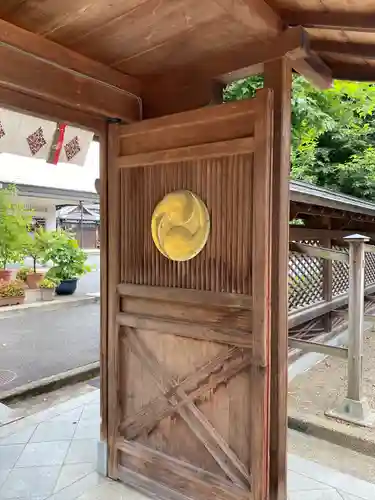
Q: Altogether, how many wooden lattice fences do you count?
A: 1